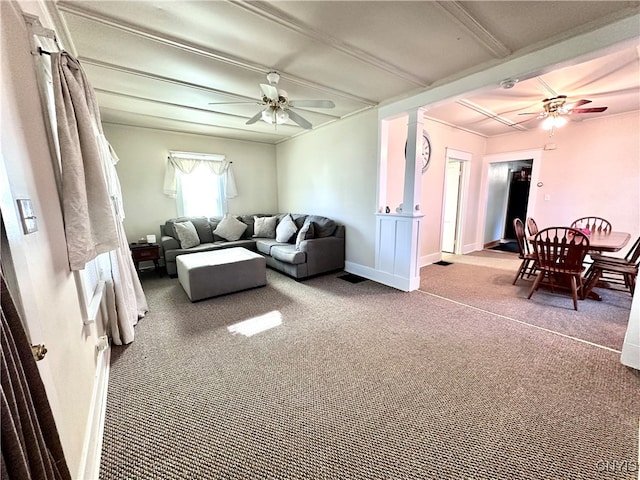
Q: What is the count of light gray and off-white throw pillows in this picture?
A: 5